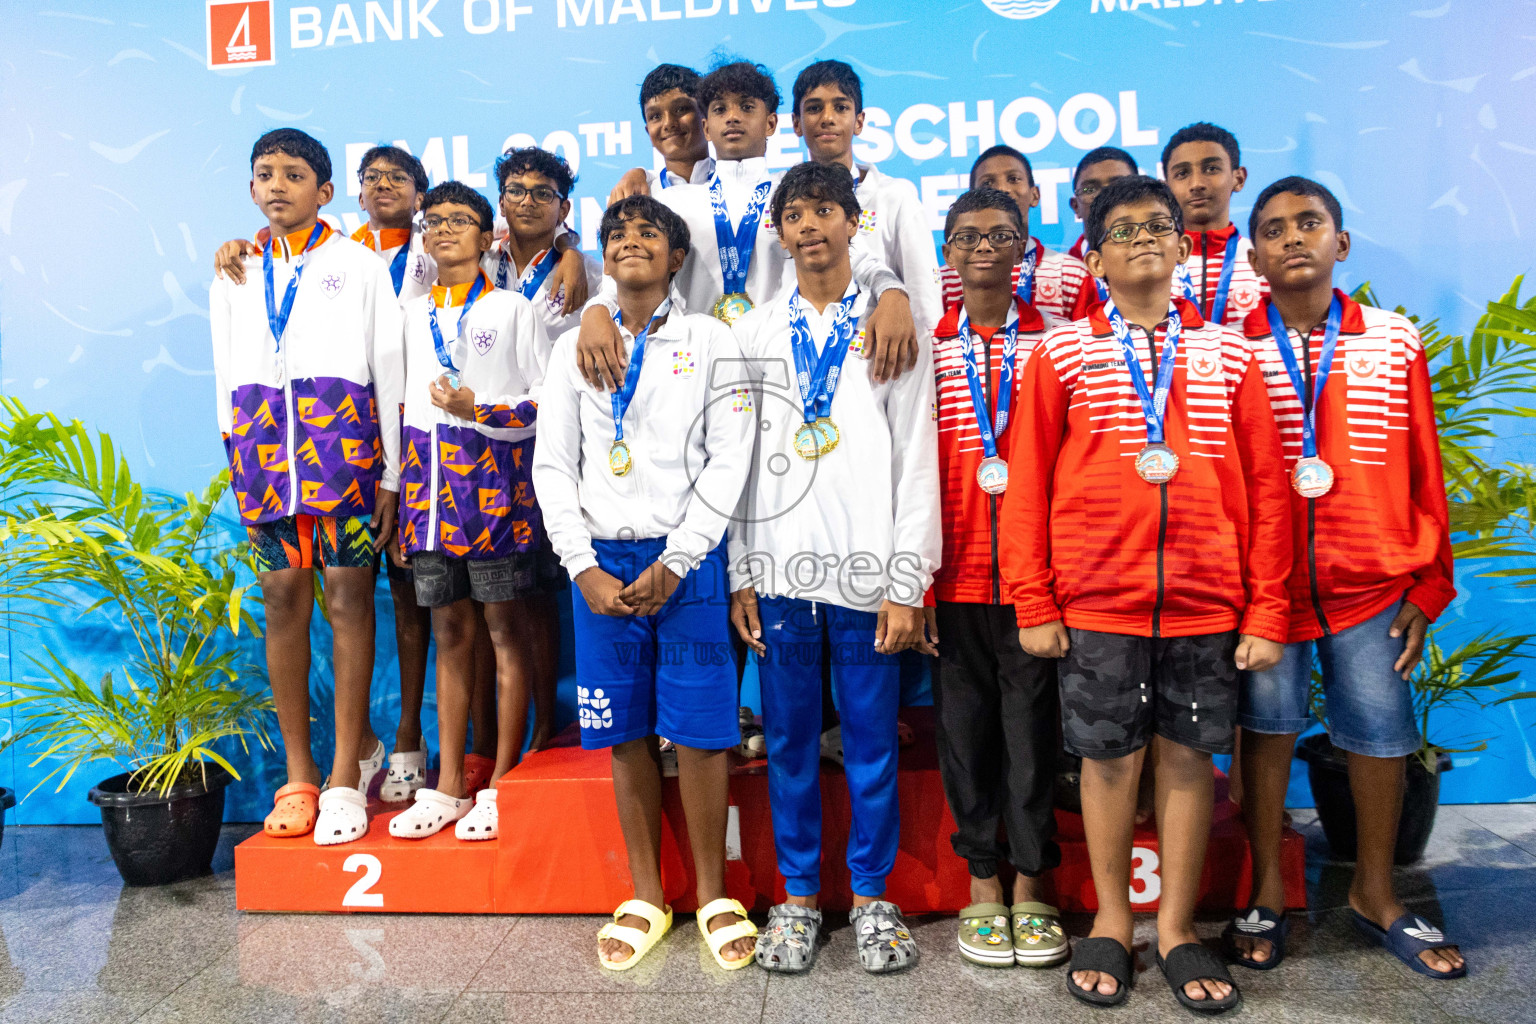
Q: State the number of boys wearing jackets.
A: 15